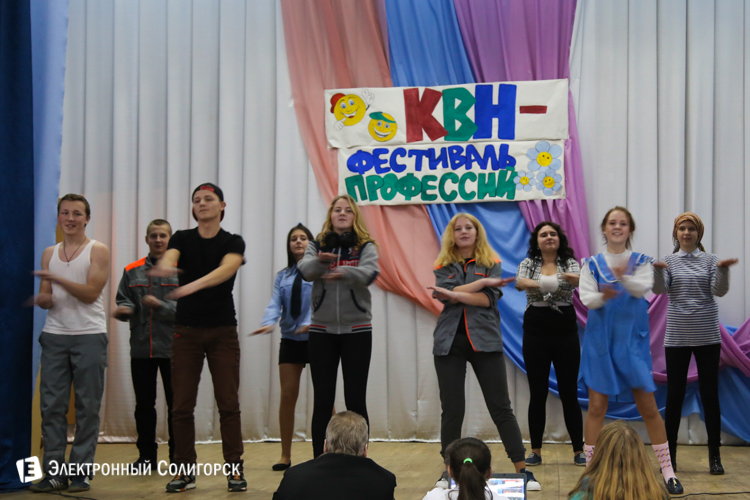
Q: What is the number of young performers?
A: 9